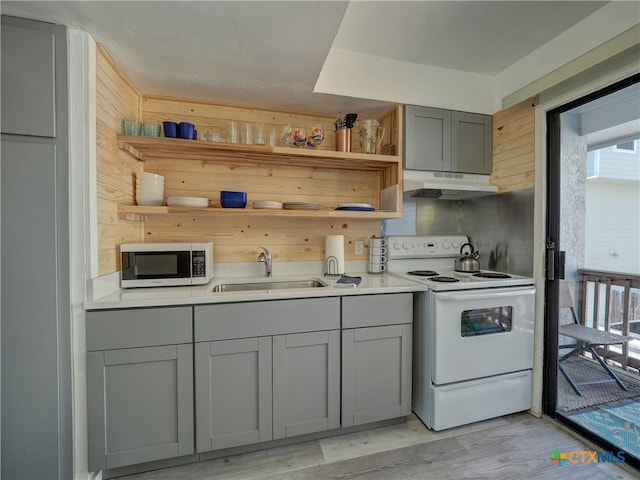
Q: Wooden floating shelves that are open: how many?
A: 2